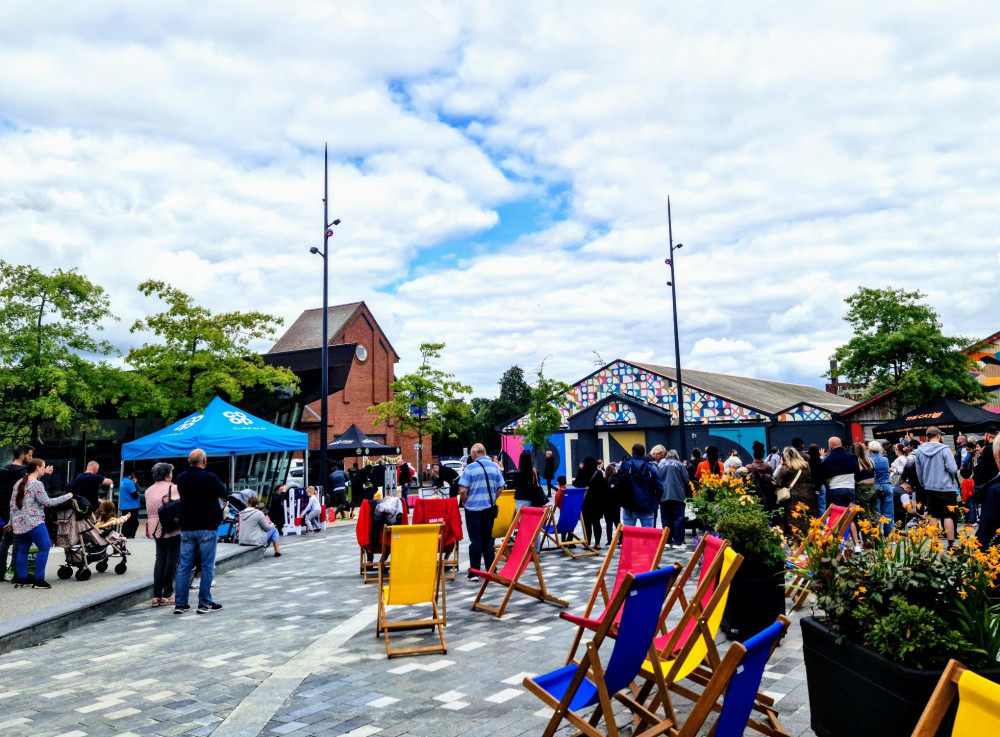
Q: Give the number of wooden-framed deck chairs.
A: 14